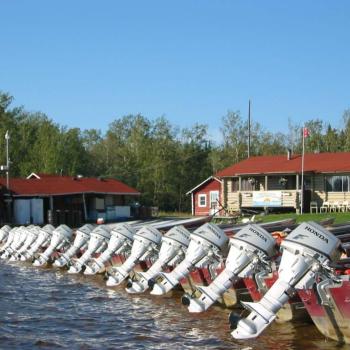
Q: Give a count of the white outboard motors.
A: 15